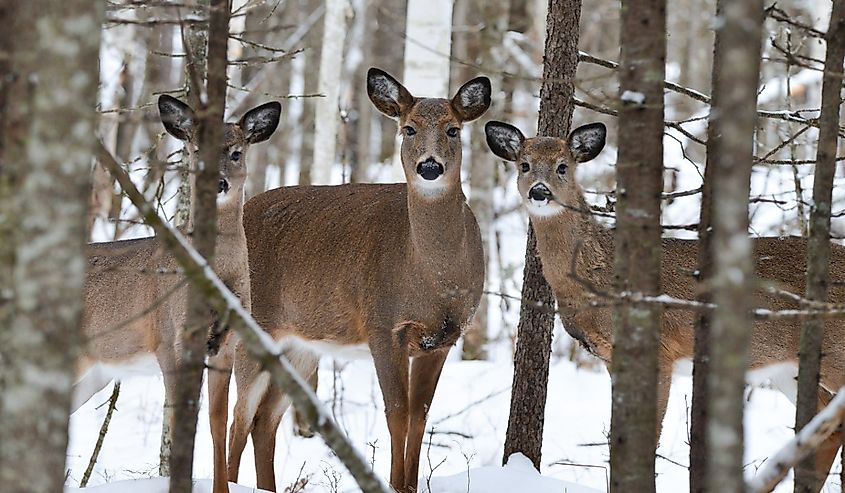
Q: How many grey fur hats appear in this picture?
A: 0